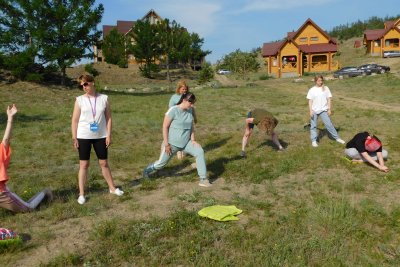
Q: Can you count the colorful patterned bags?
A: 1